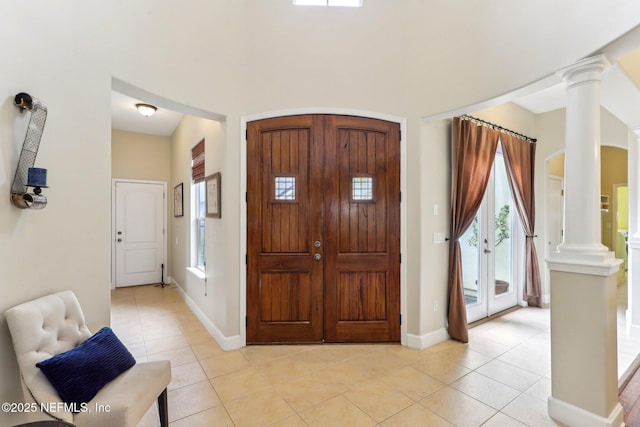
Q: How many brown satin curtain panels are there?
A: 2